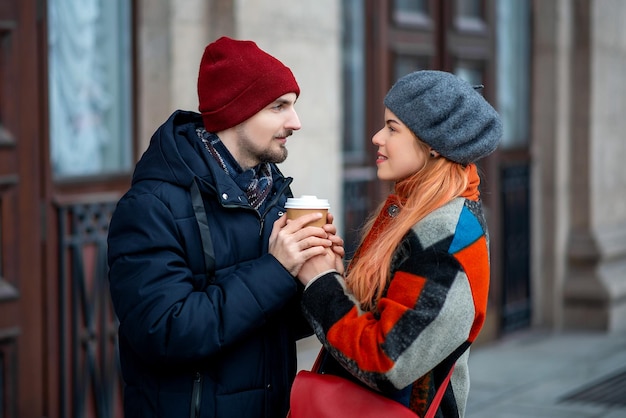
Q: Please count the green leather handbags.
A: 0